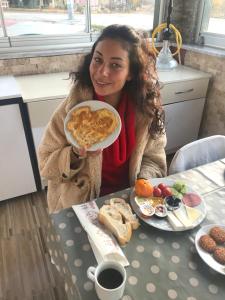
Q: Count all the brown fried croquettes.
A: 3